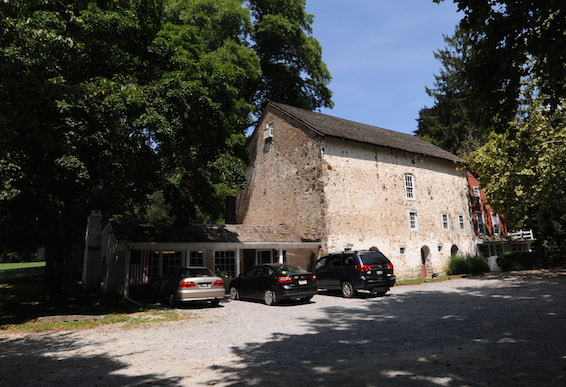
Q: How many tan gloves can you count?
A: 0